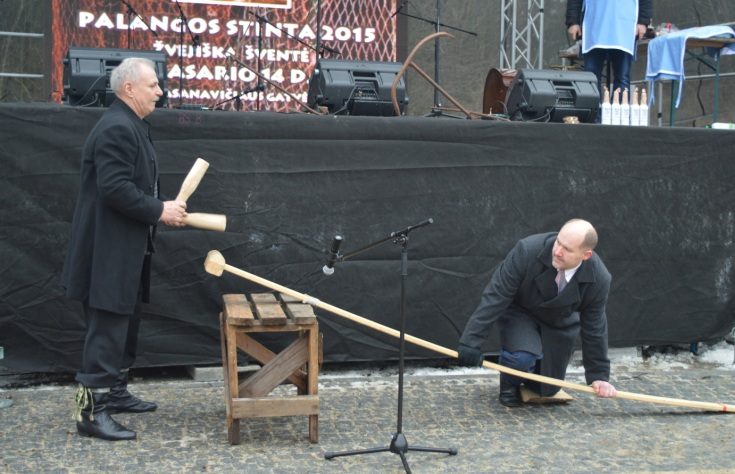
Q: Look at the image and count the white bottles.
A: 5